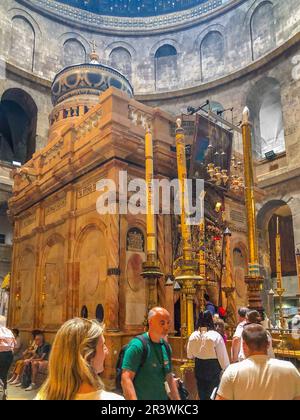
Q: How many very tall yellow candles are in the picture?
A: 3